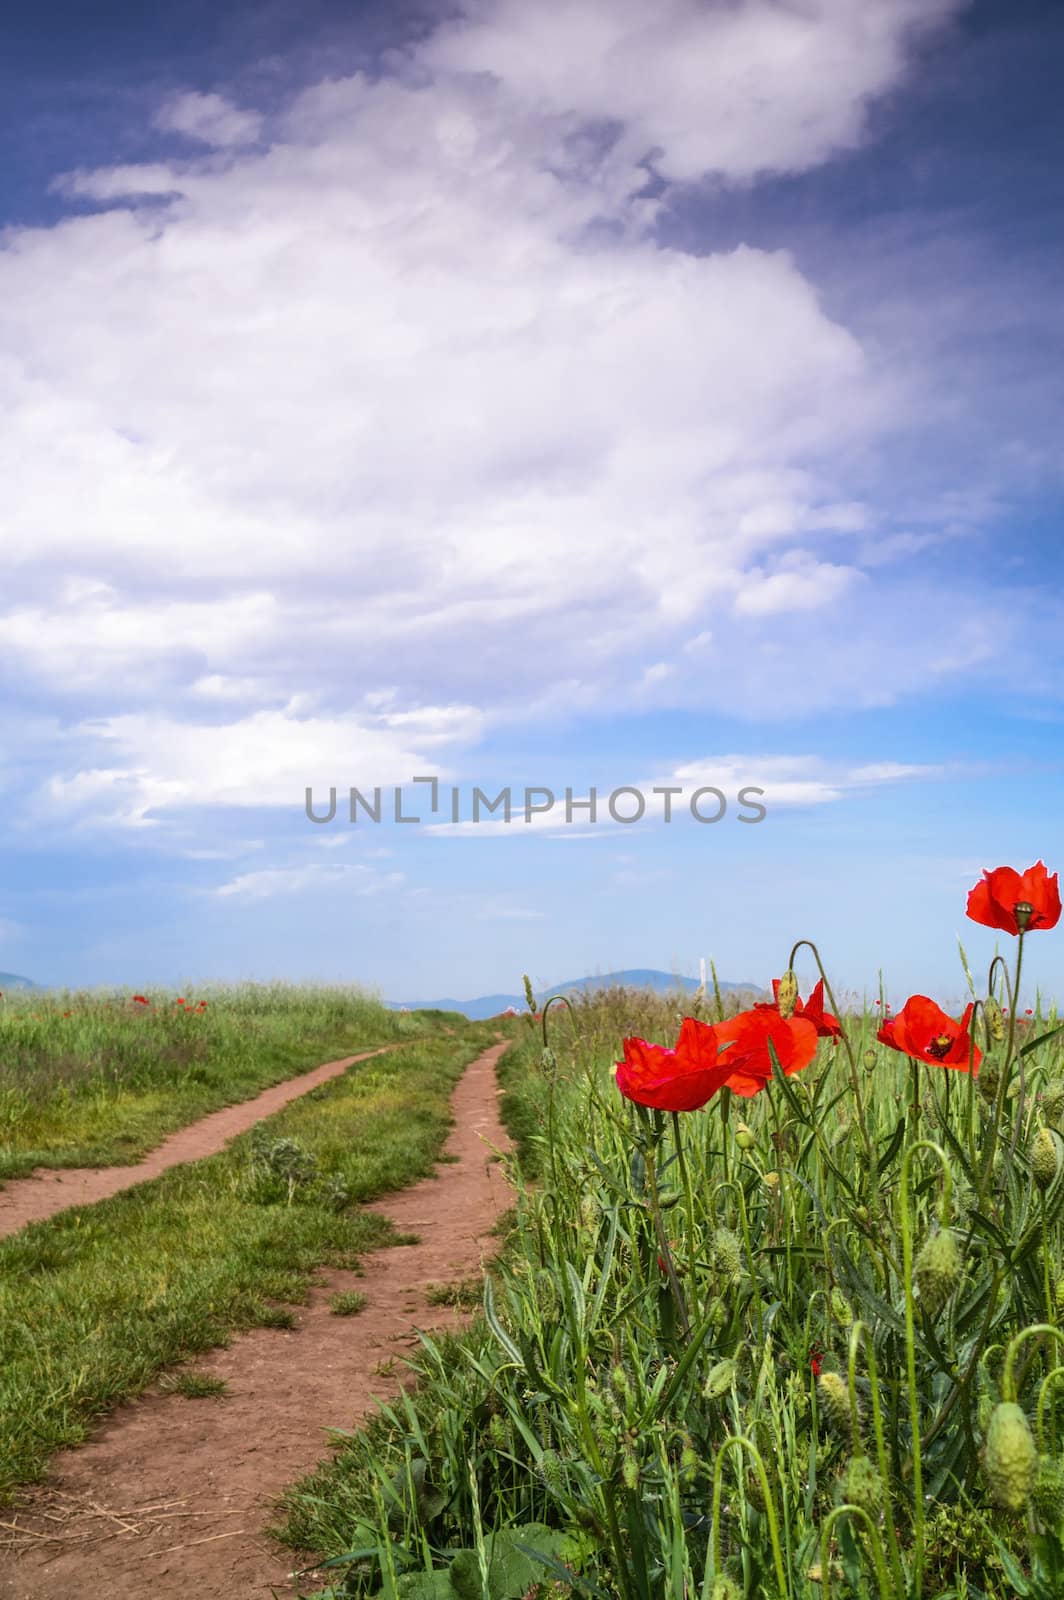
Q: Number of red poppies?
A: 5